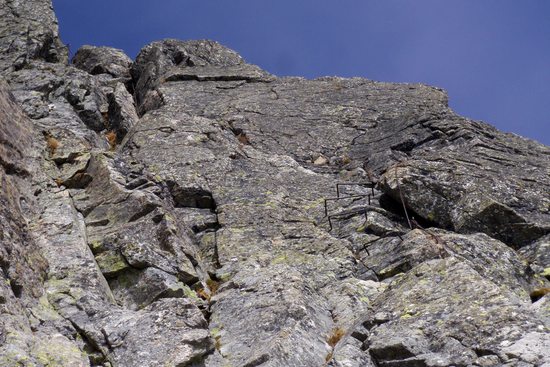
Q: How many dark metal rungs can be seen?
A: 4